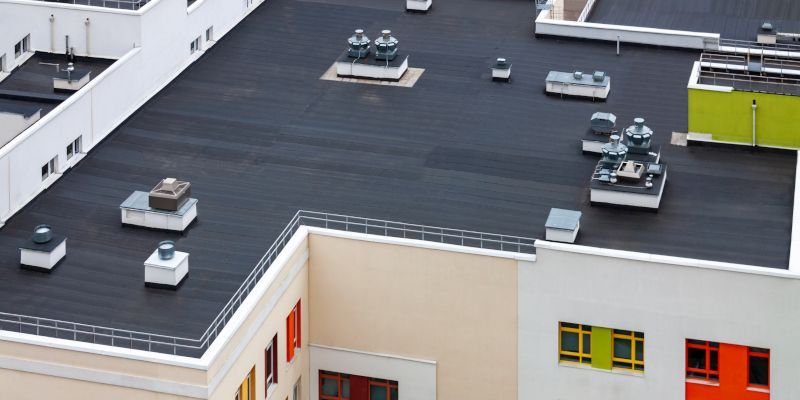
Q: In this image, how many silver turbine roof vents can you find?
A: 4